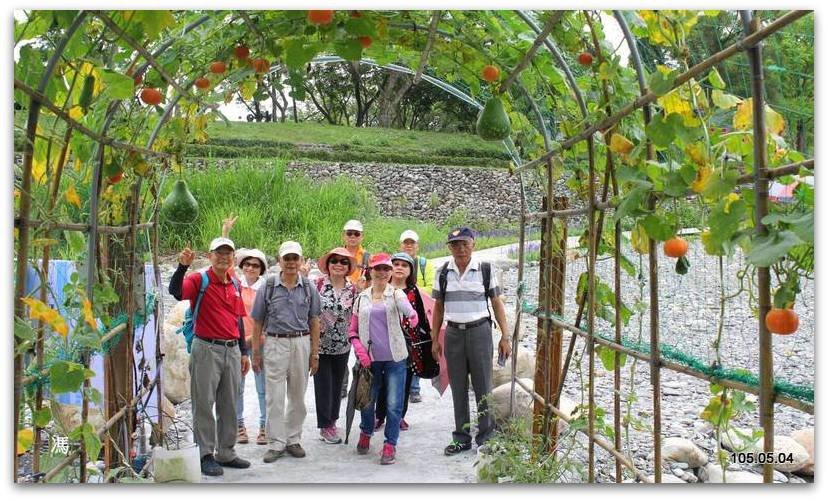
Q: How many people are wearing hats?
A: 9